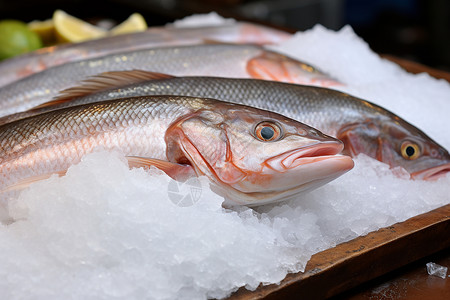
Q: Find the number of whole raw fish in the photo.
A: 4